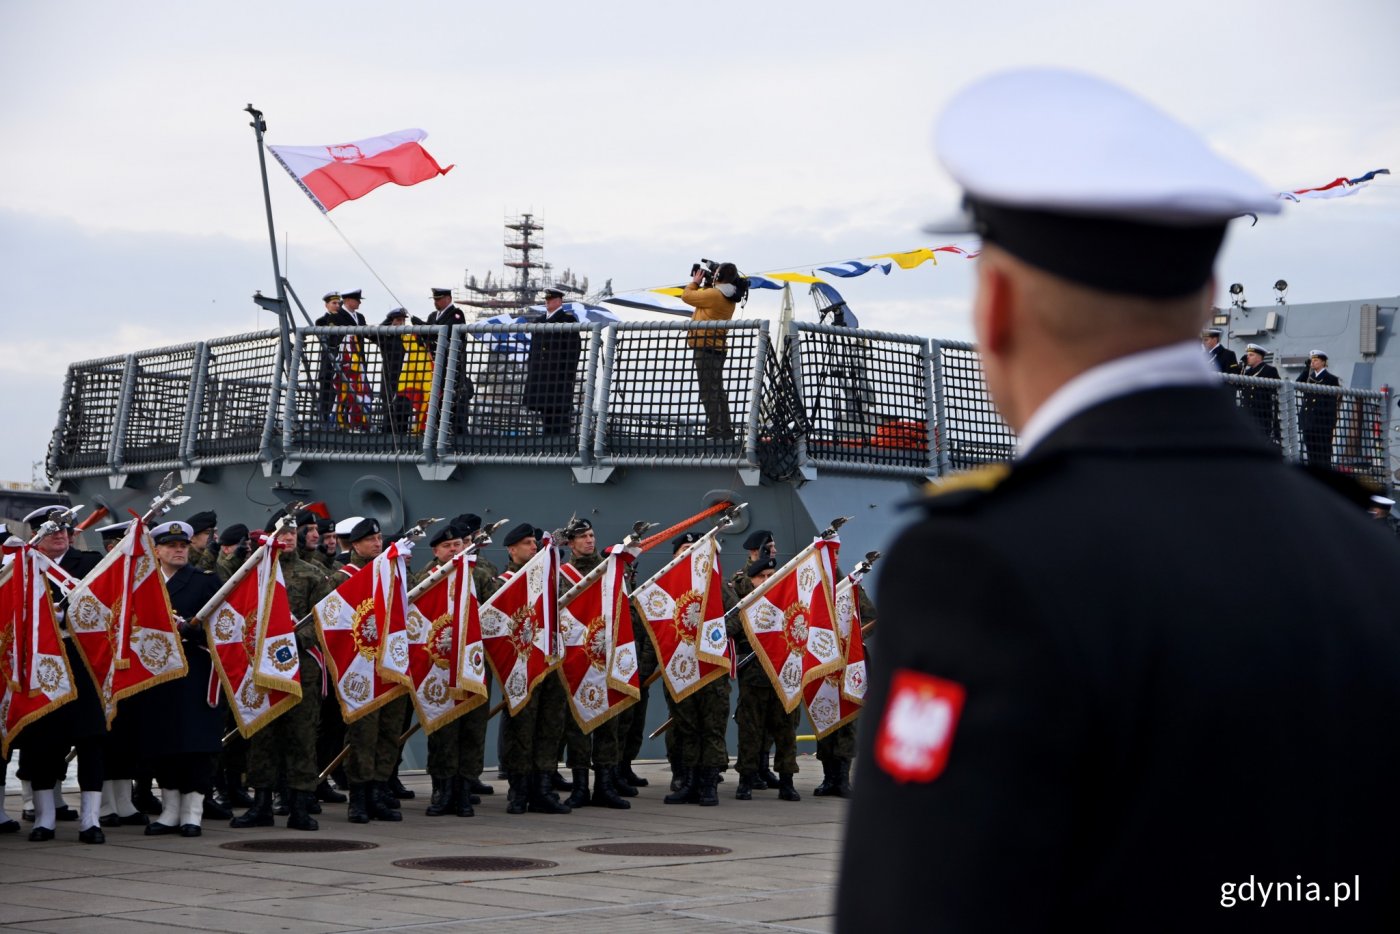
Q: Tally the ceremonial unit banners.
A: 10